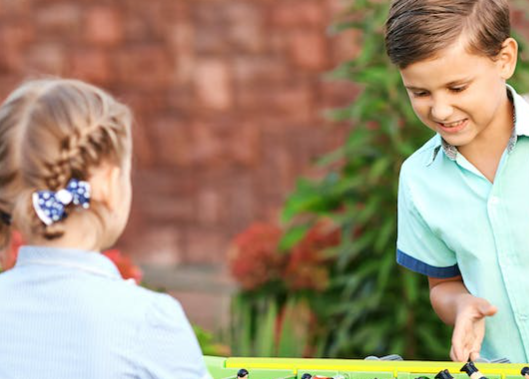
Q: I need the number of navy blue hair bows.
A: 1